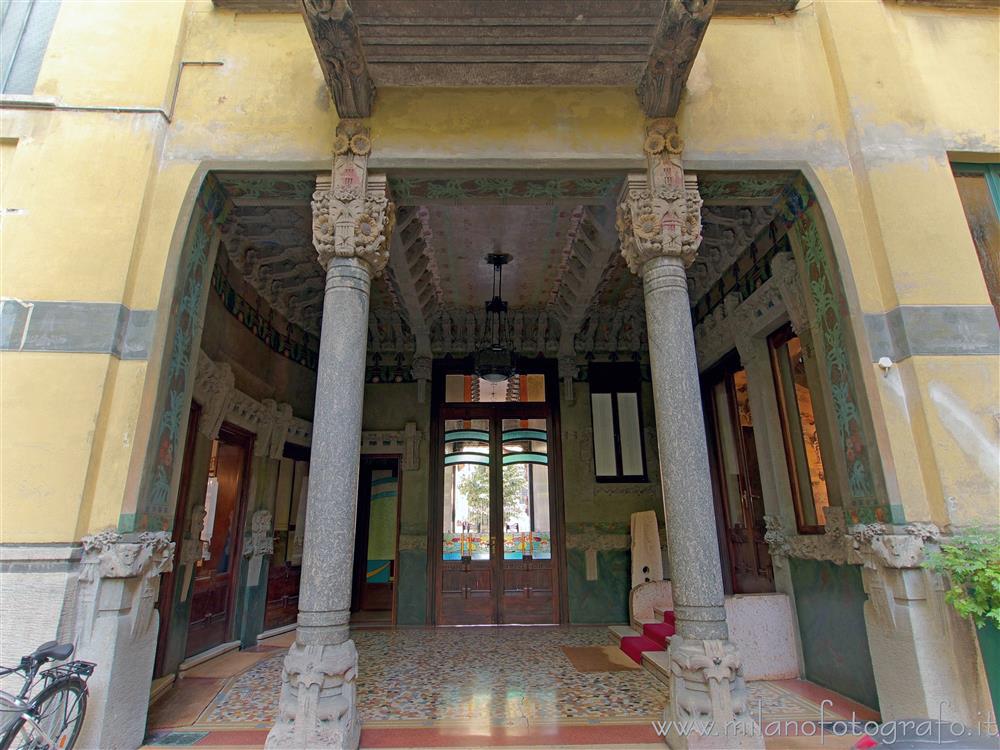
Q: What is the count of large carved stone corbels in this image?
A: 2